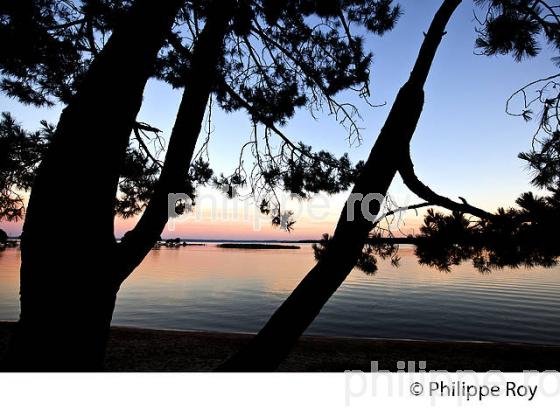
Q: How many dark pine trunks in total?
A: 3